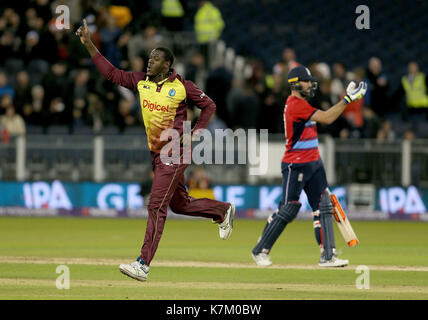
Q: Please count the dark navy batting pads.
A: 2